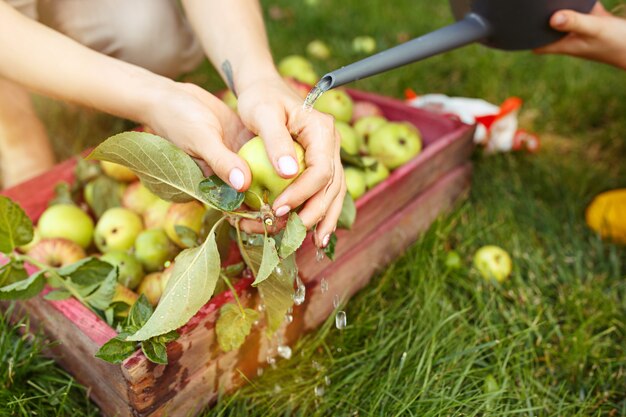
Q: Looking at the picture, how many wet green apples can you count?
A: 1